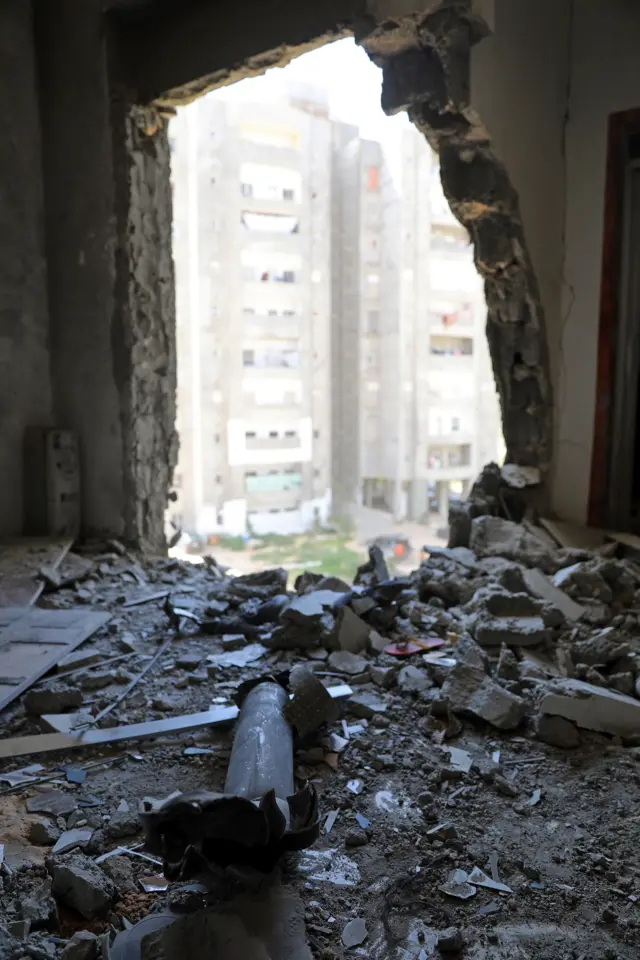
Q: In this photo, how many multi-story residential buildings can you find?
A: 2